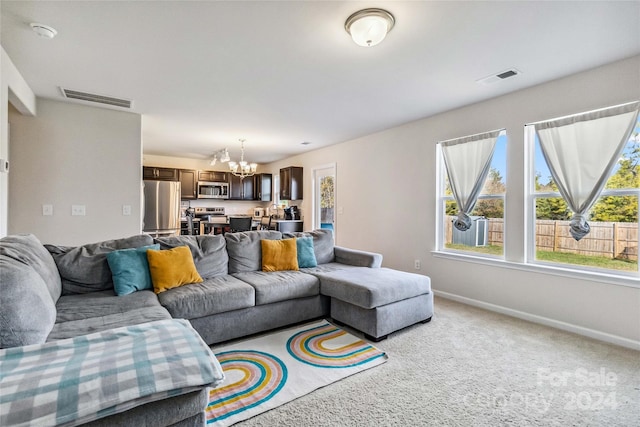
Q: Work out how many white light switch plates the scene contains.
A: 3